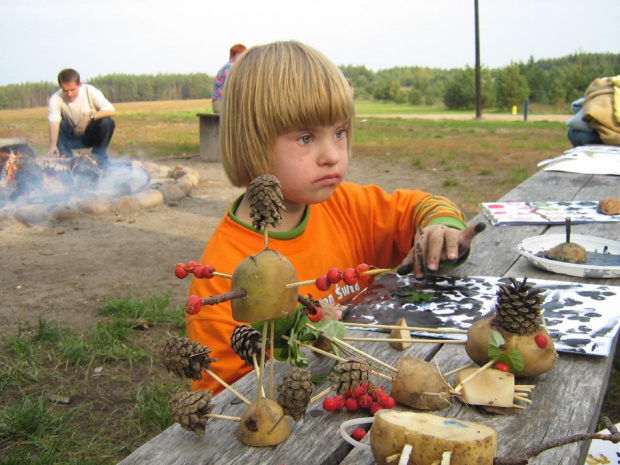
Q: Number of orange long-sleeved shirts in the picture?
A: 1